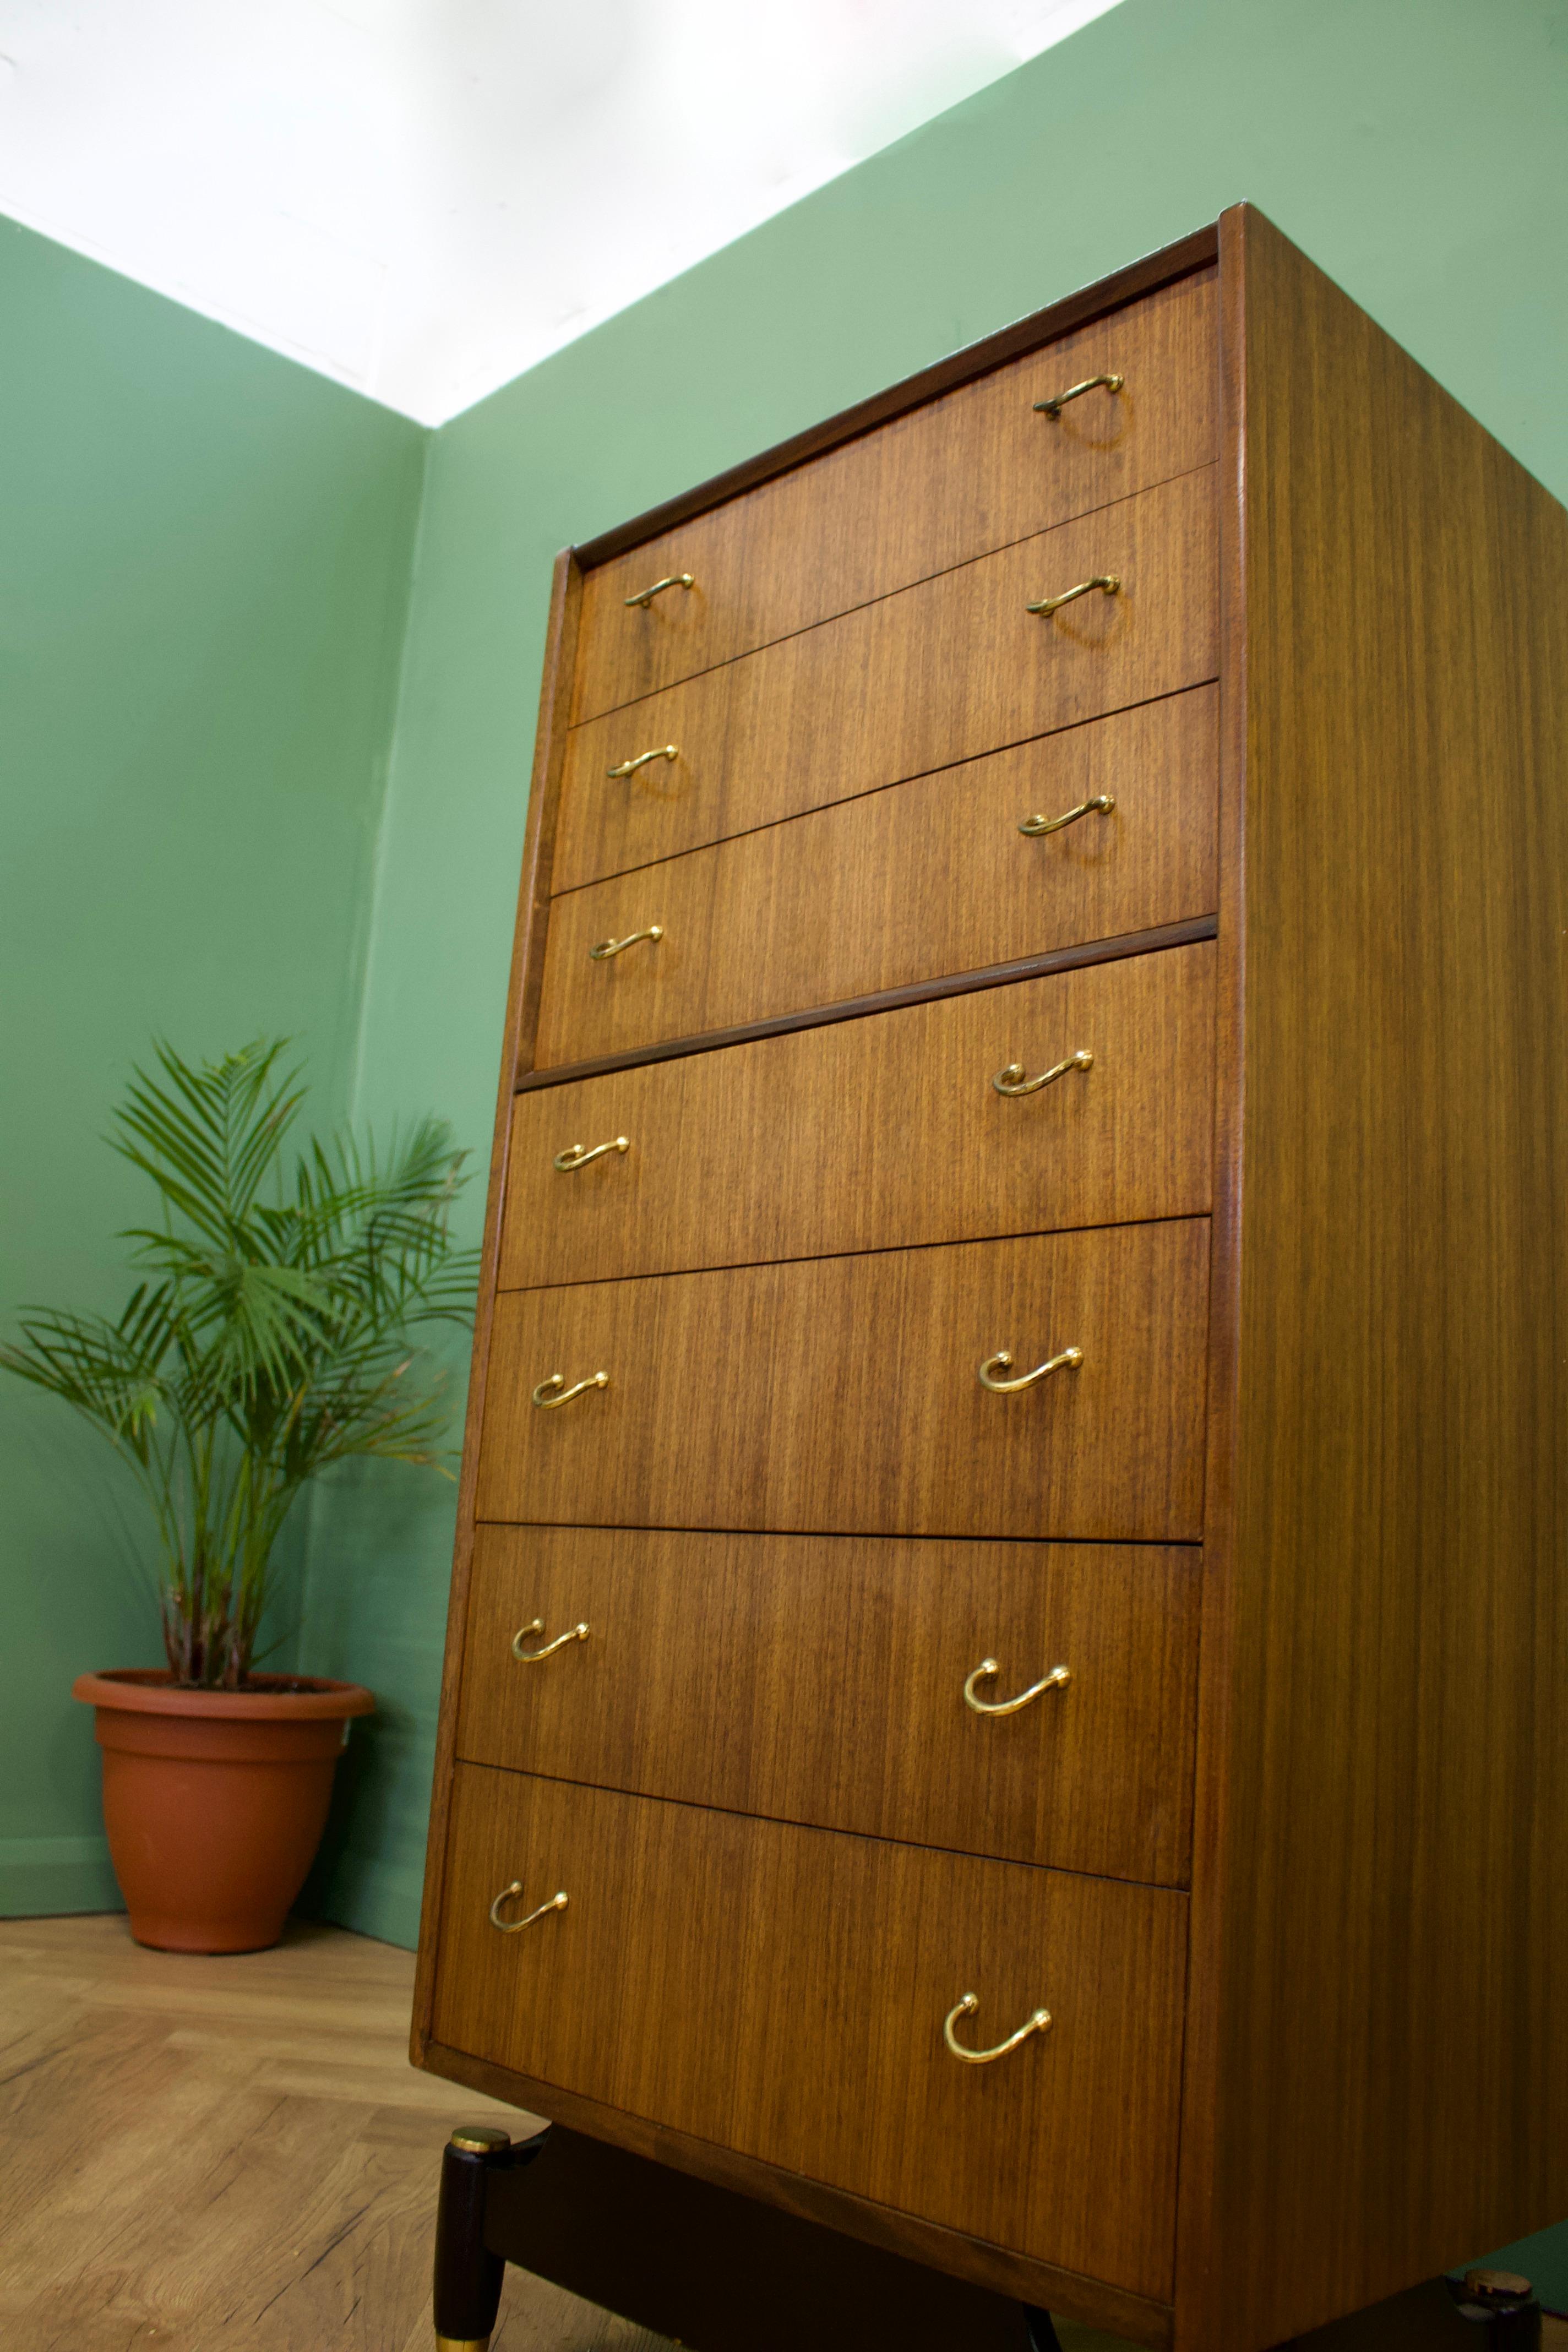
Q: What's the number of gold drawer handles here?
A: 14